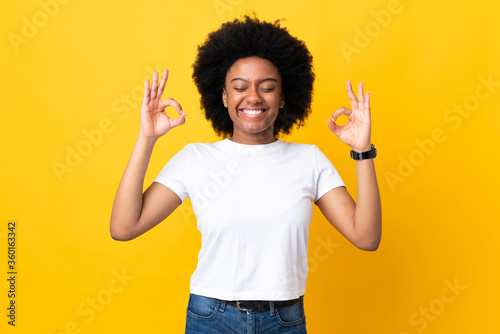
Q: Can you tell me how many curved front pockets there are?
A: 2